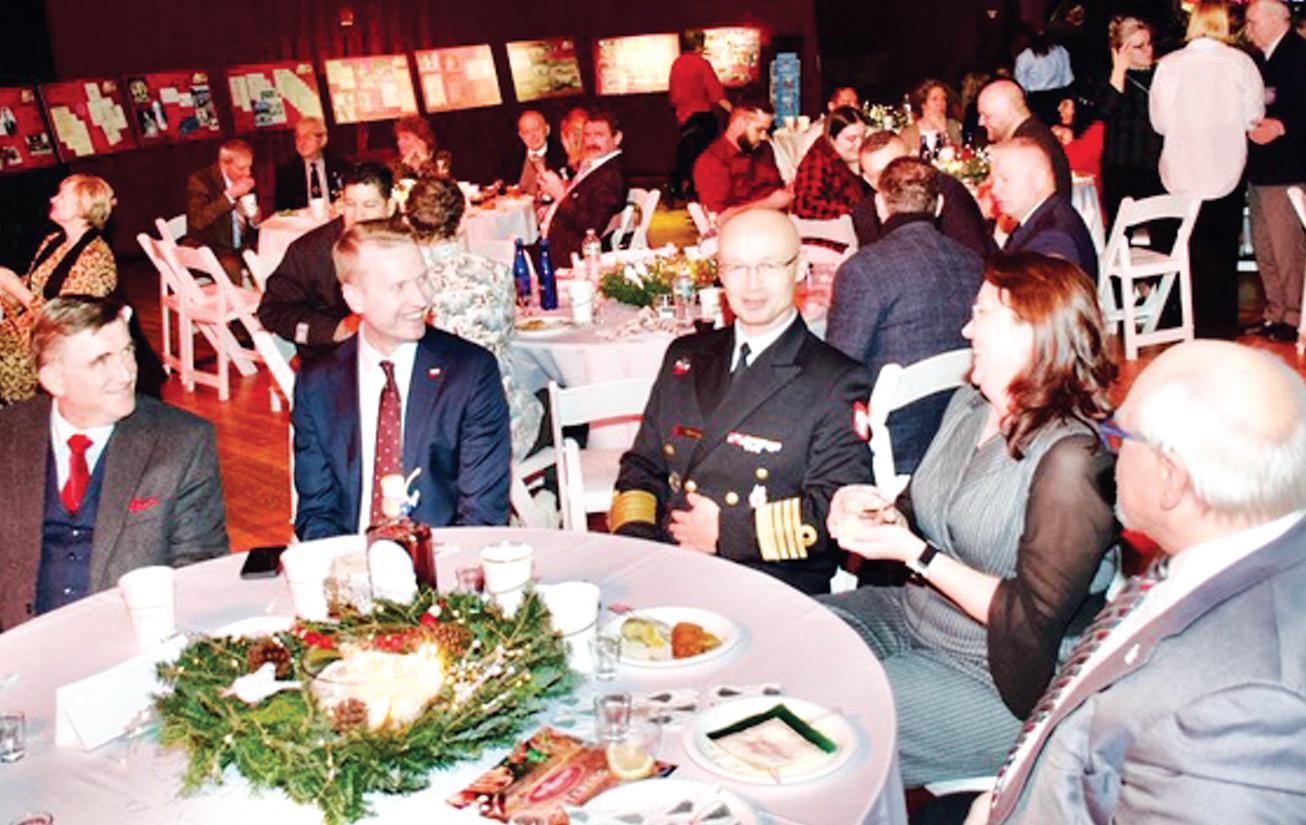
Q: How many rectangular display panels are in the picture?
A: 9